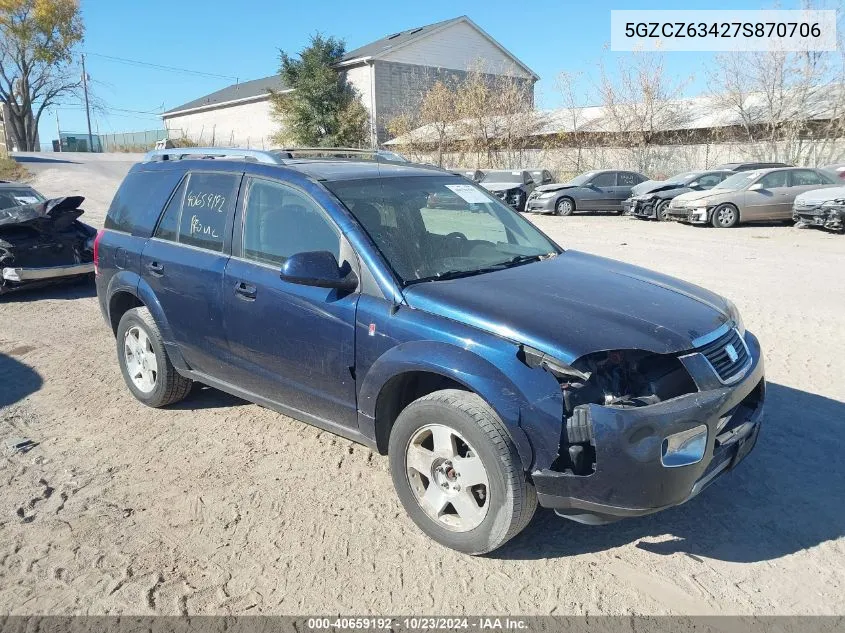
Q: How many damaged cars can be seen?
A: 7